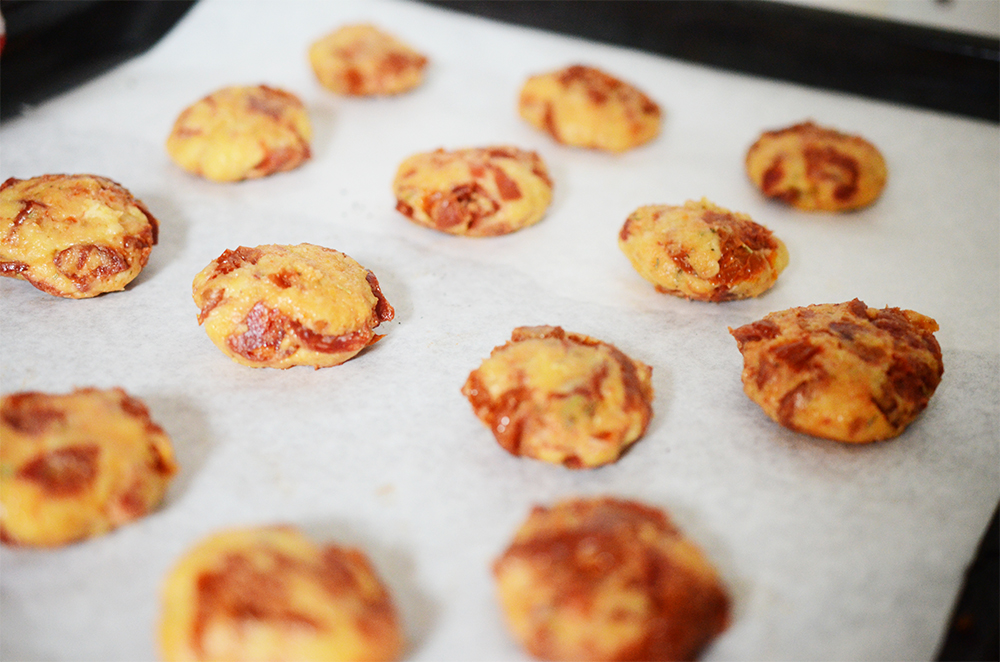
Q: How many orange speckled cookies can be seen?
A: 13